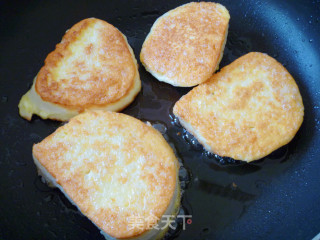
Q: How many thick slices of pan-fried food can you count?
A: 4